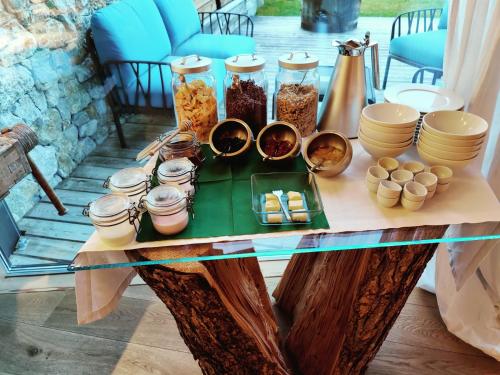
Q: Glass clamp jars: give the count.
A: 5